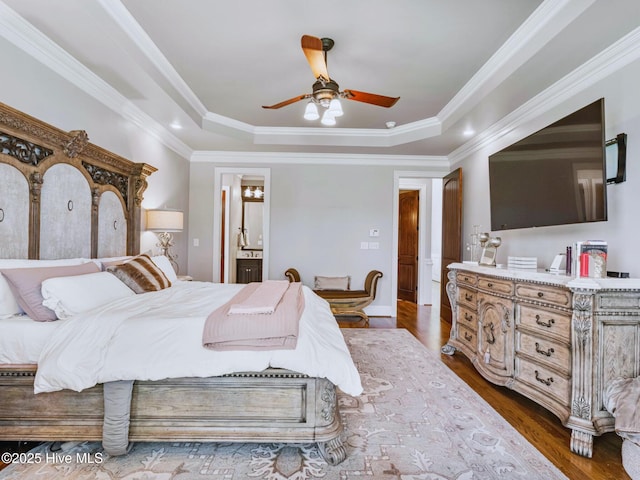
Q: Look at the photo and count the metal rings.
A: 3